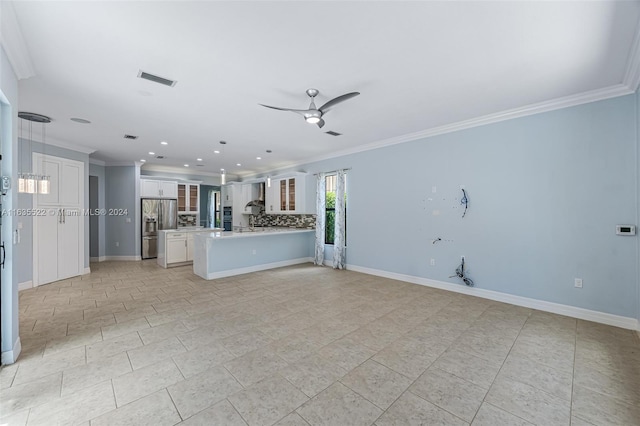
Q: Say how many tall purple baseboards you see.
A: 0